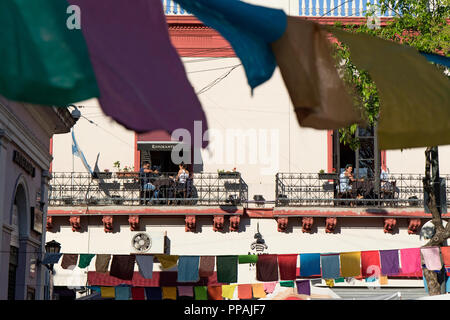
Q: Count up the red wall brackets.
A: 12